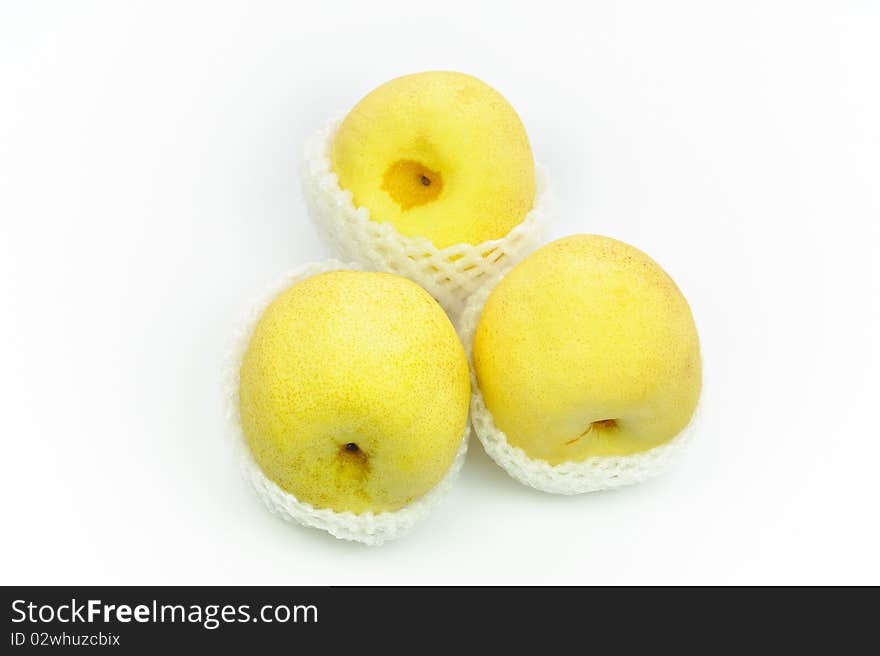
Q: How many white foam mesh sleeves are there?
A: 3